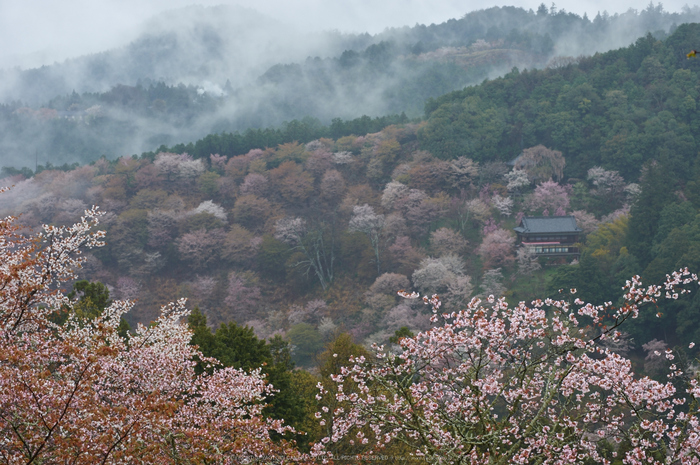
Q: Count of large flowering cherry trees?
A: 2